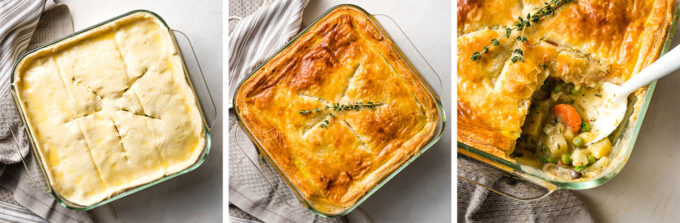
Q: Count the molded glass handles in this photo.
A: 5